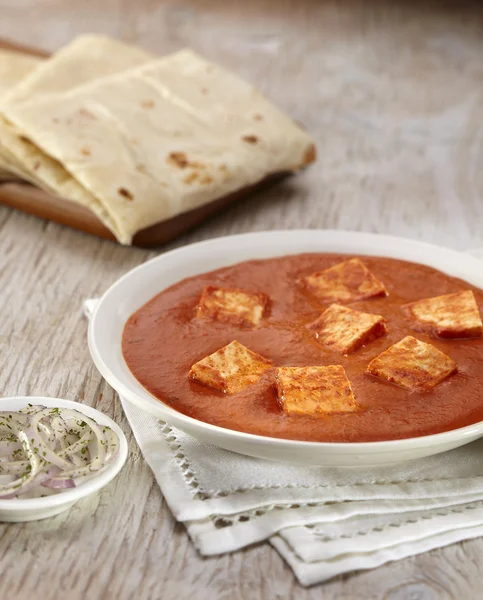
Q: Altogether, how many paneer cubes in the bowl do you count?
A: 7